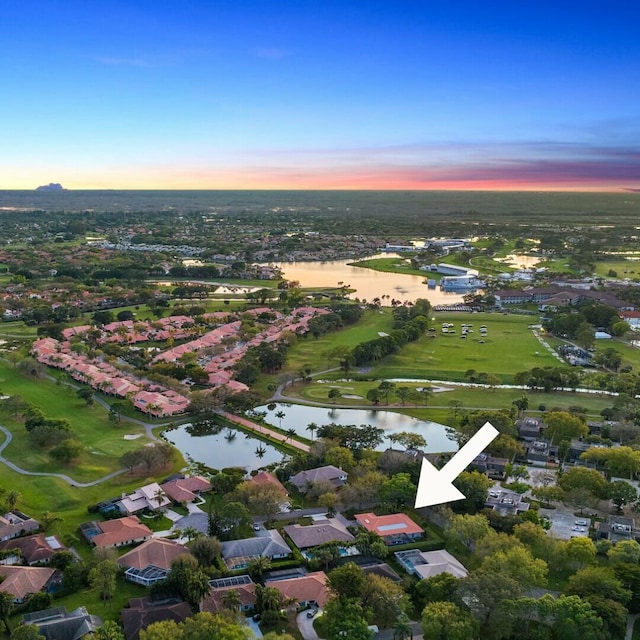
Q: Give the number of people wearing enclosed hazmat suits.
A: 0